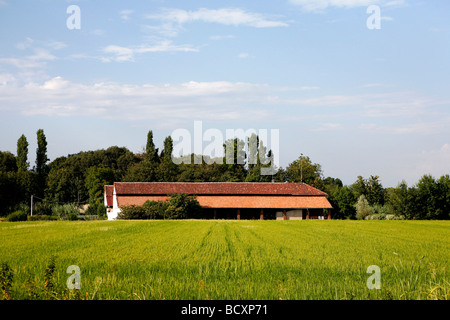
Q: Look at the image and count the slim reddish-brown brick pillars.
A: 6